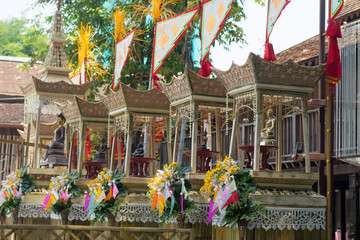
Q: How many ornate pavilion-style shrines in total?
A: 5